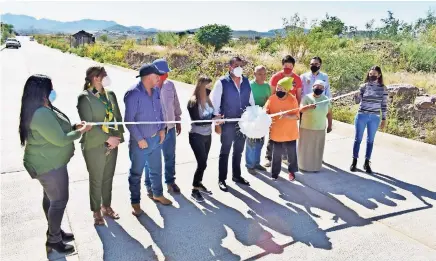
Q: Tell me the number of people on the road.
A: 12